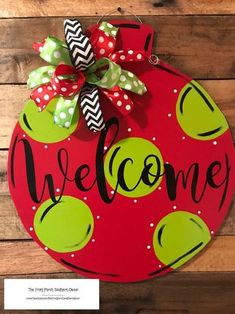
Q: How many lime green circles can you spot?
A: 5